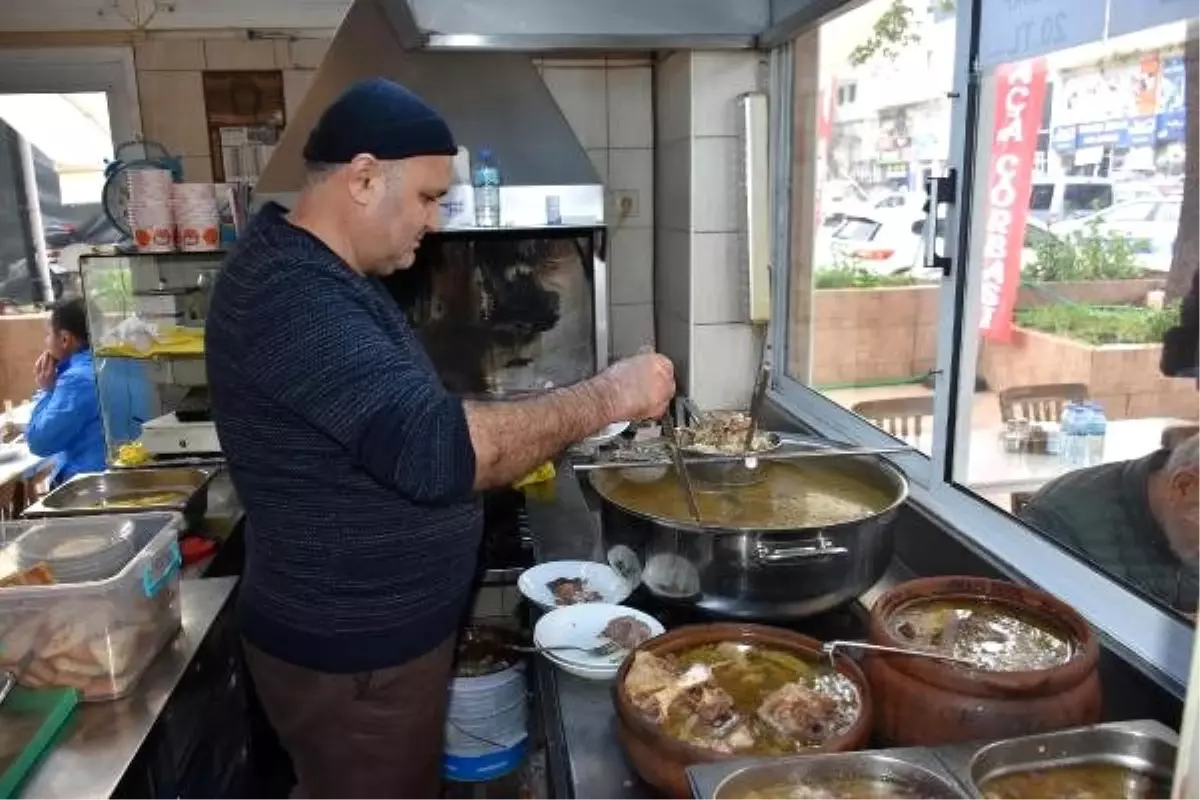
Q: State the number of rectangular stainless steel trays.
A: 3